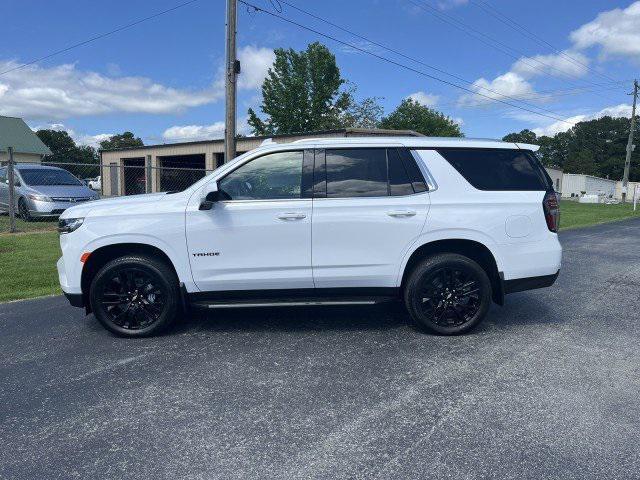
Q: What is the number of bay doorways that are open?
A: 3